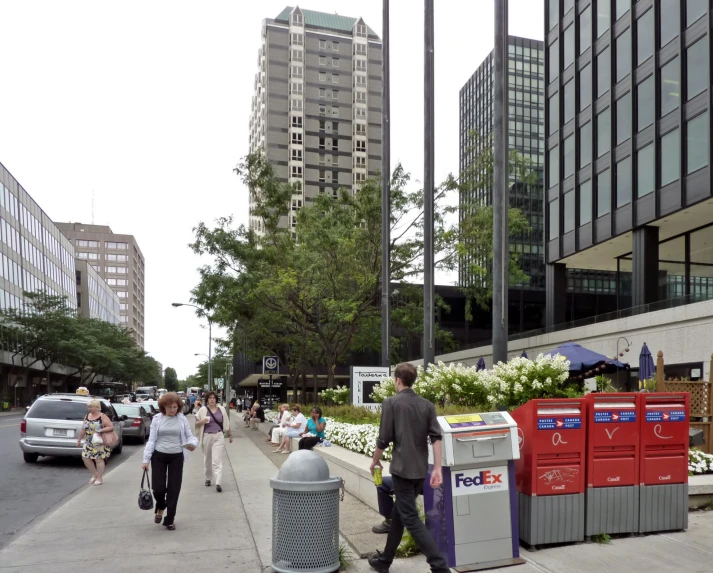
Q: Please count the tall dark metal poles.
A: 3